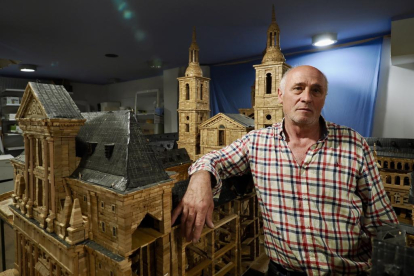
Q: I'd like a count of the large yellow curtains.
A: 0